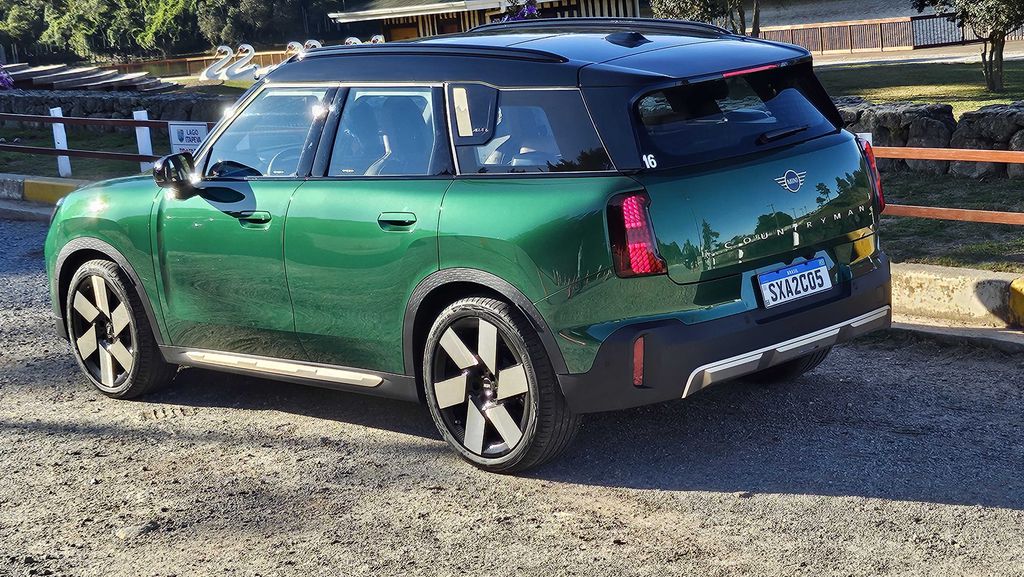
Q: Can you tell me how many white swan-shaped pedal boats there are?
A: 6